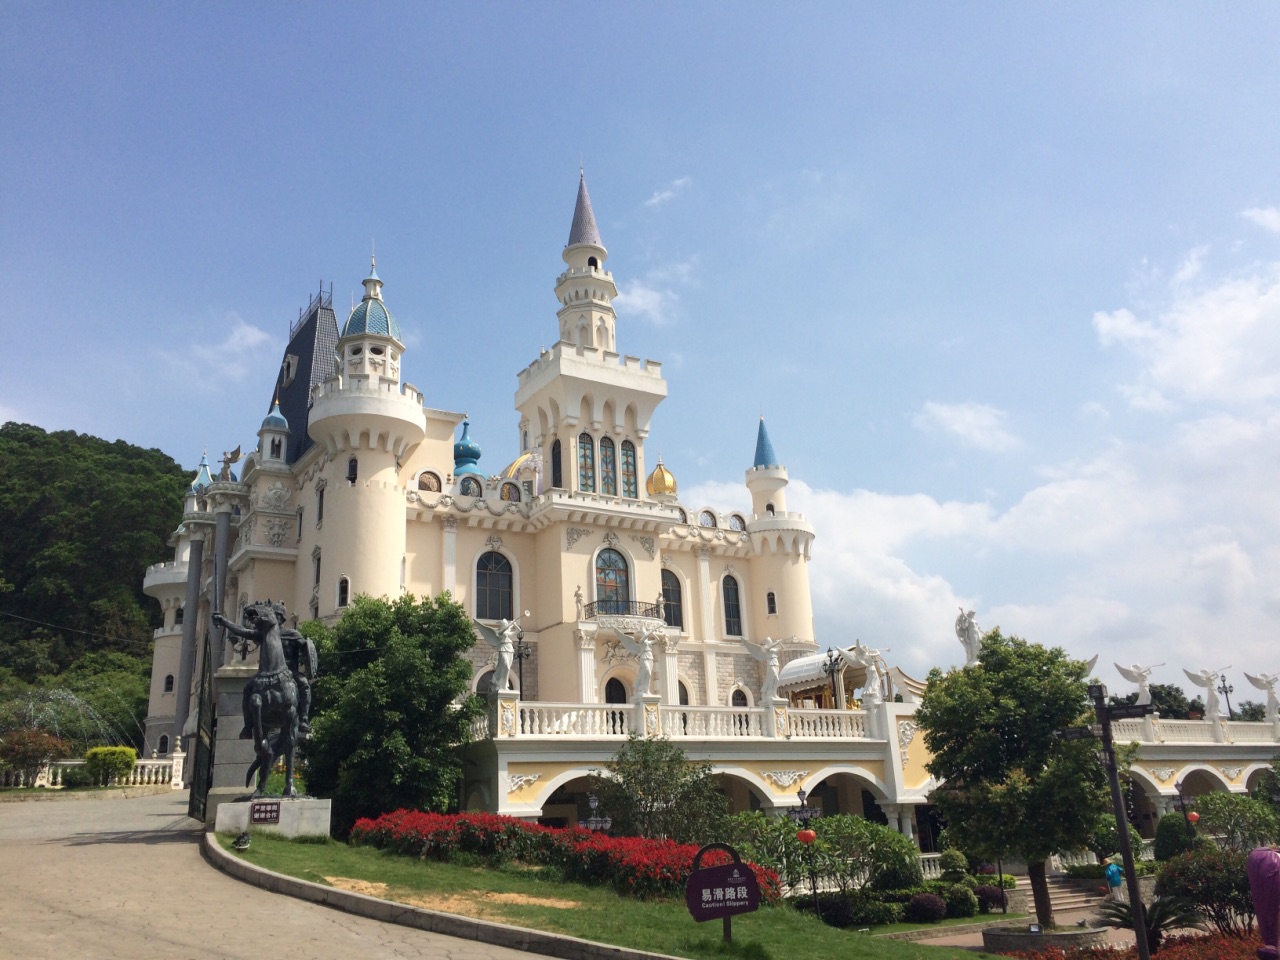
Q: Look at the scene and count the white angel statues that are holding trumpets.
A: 7